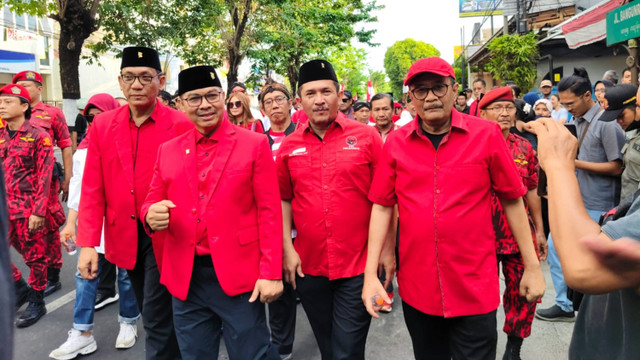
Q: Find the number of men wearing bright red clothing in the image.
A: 4